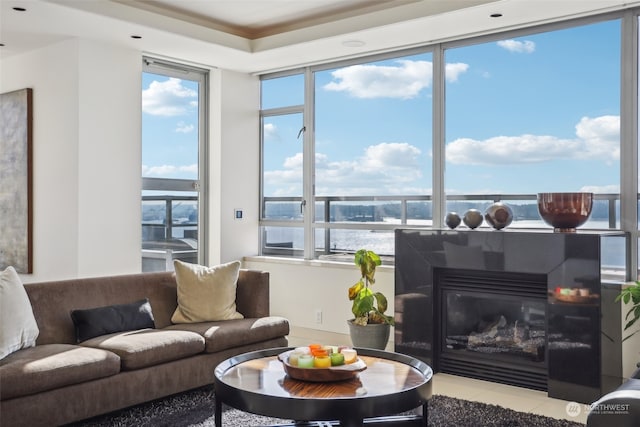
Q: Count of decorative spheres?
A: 3